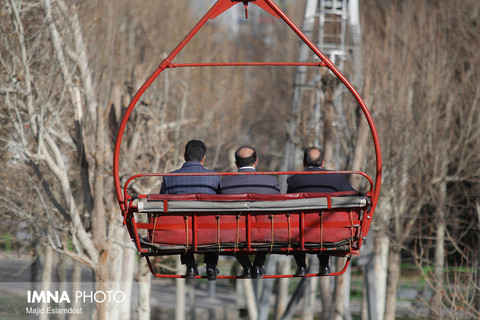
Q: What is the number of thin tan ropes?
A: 8